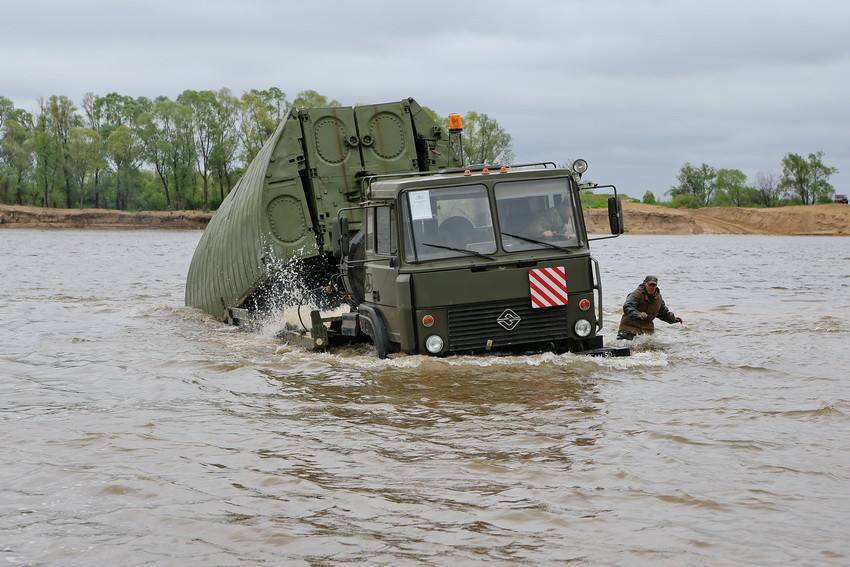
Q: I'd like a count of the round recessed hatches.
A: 3